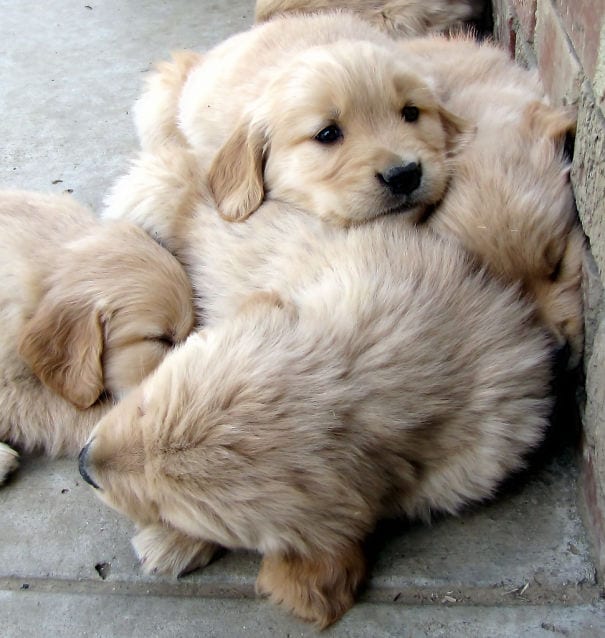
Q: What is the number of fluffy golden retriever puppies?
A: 5